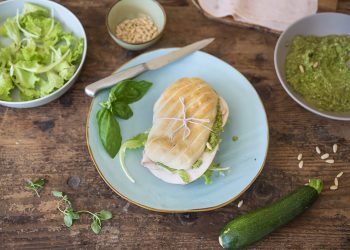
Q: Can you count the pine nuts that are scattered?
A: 10